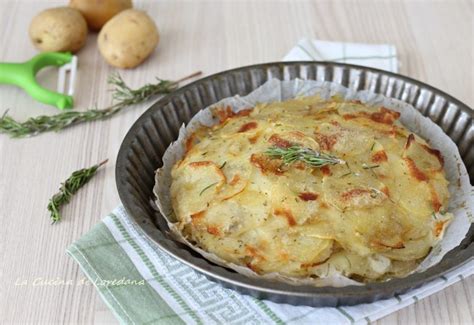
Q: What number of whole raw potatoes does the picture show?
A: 3